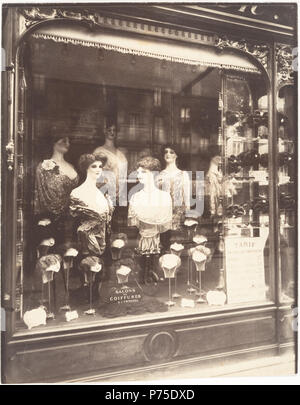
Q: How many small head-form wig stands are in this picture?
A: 12